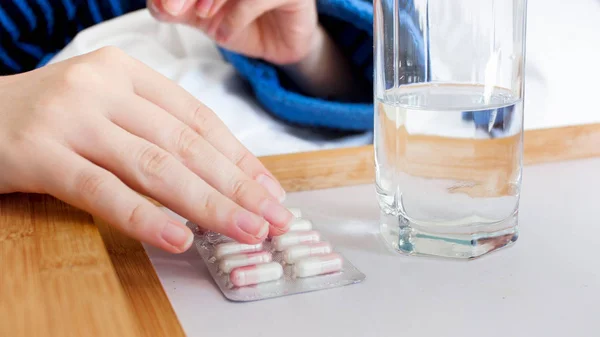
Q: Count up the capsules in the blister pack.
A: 8